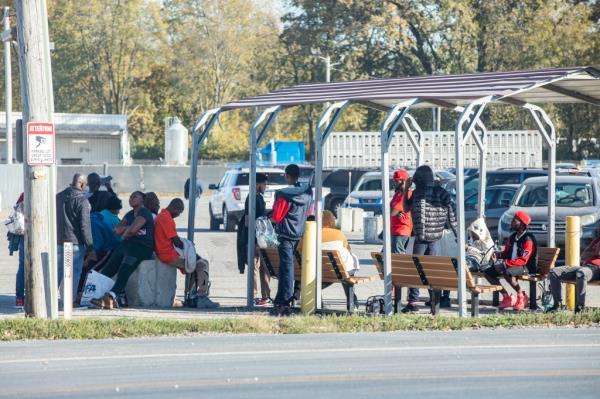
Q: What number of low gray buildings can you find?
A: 1